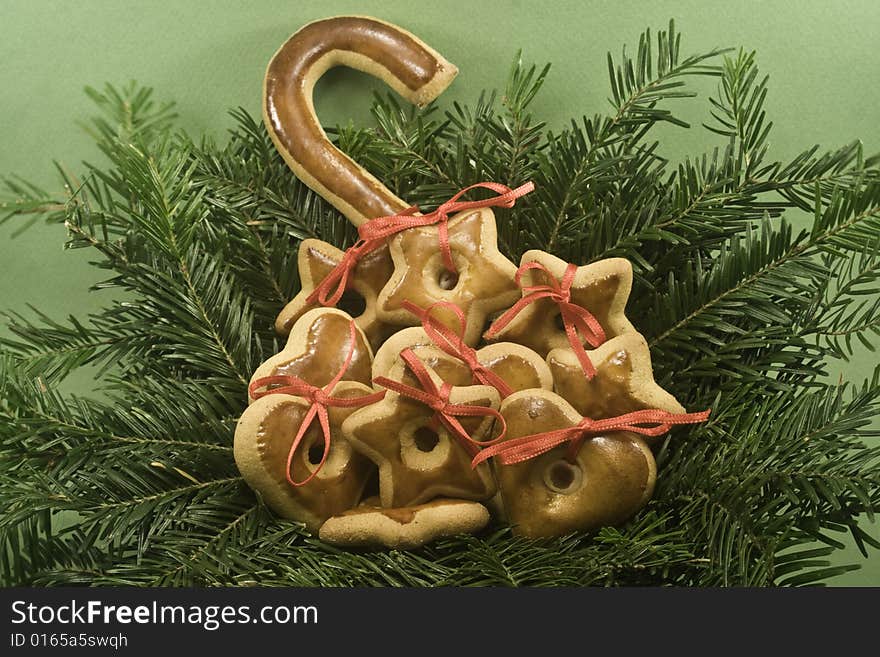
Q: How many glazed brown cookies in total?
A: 11